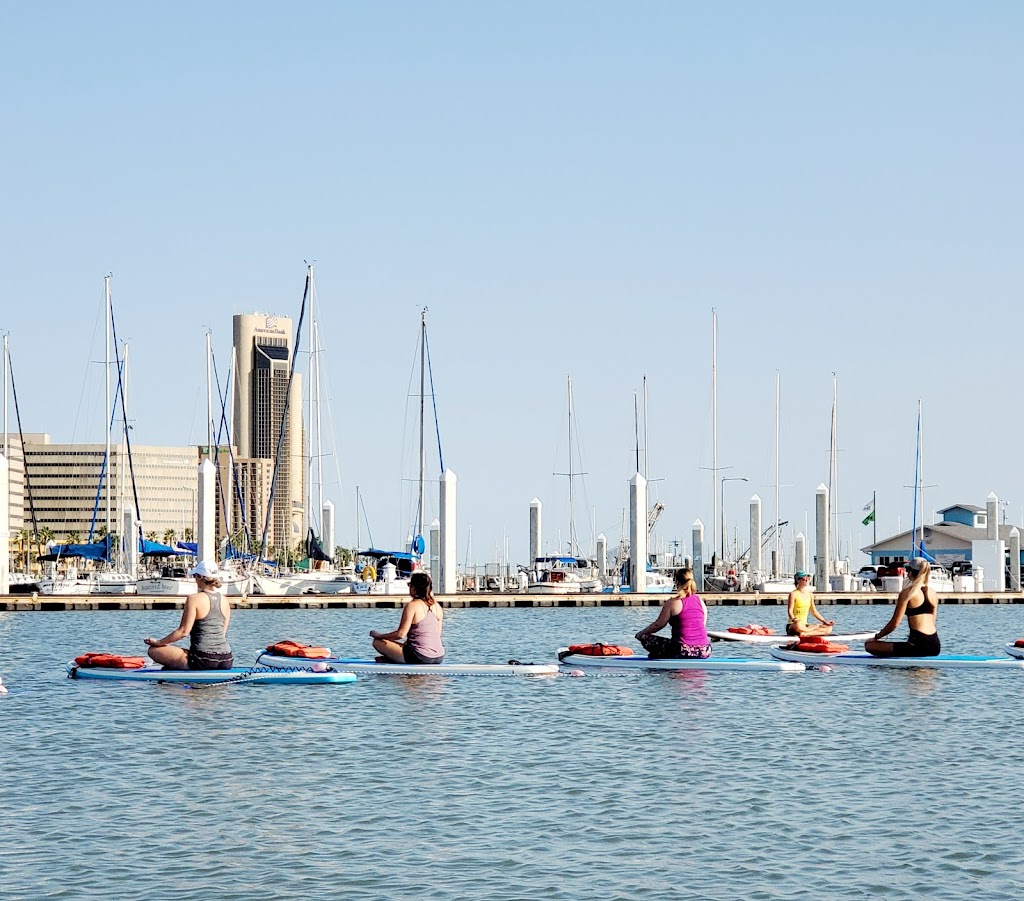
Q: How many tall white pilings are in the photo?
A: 15